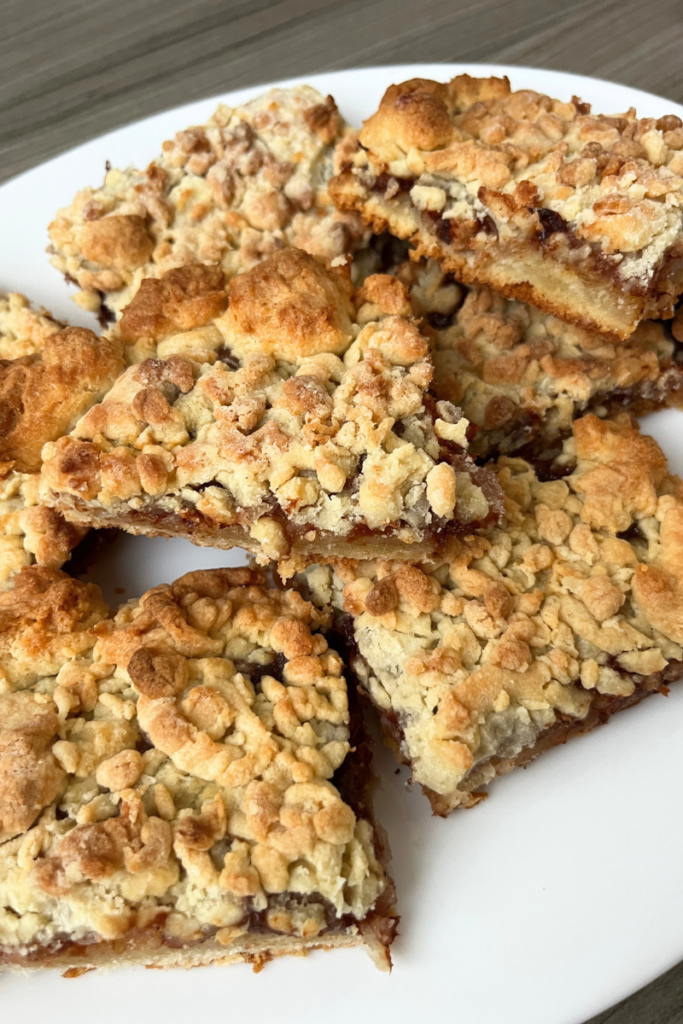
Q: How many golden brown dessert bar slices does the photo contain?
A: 7